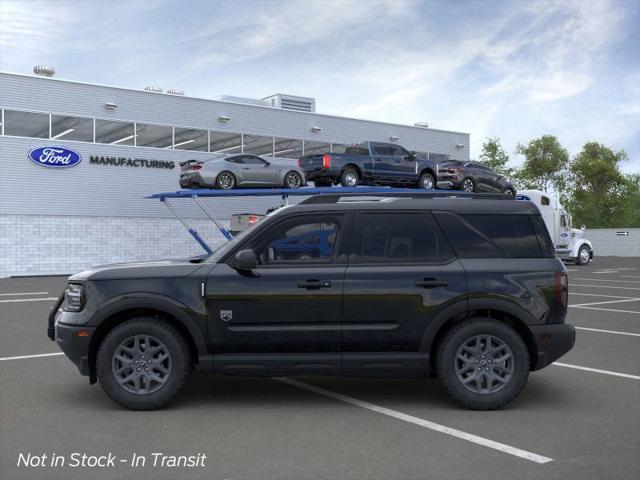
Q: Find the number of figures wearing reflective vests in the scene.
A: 0